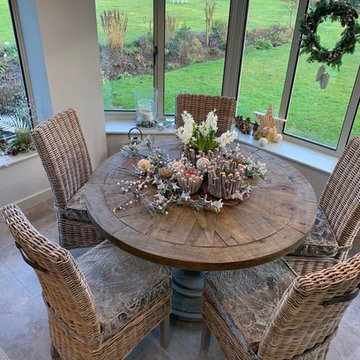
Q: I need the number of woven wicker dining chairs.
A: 5